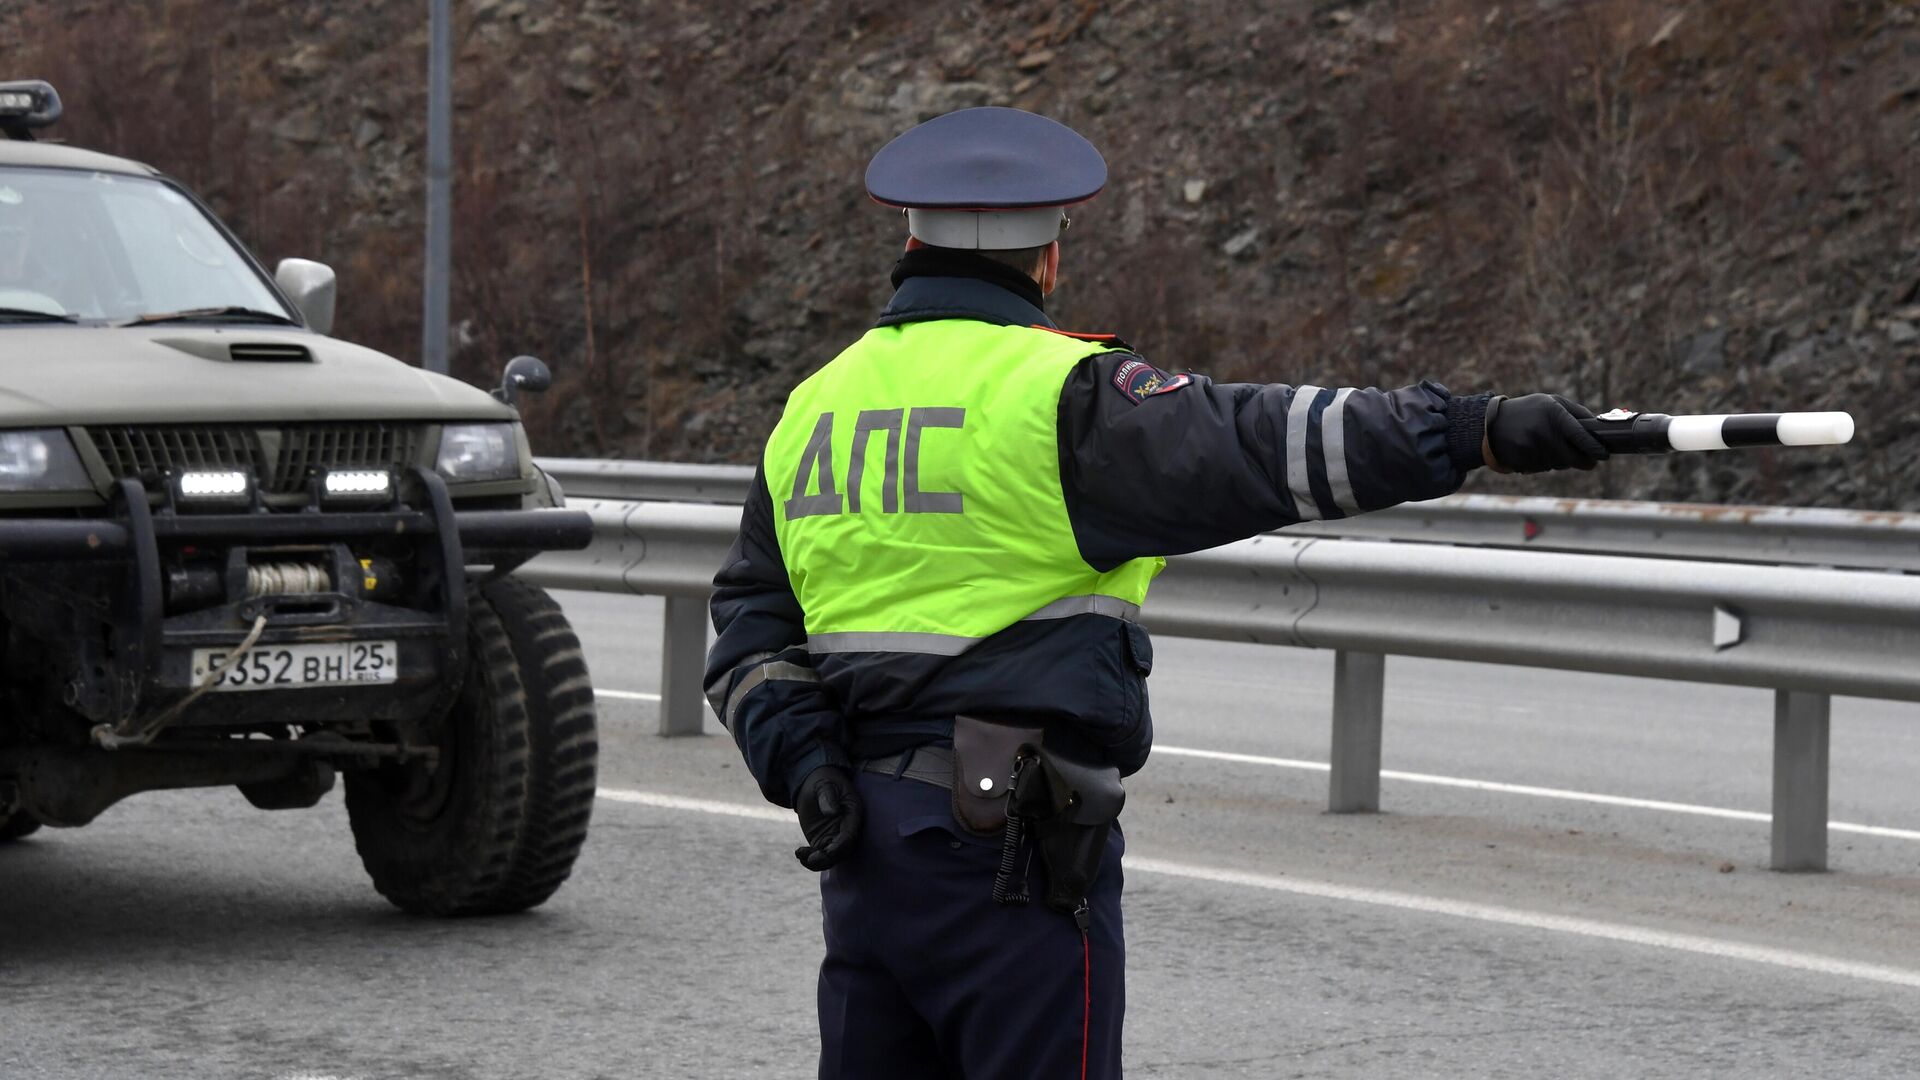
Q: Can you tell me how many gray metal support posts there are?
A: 3